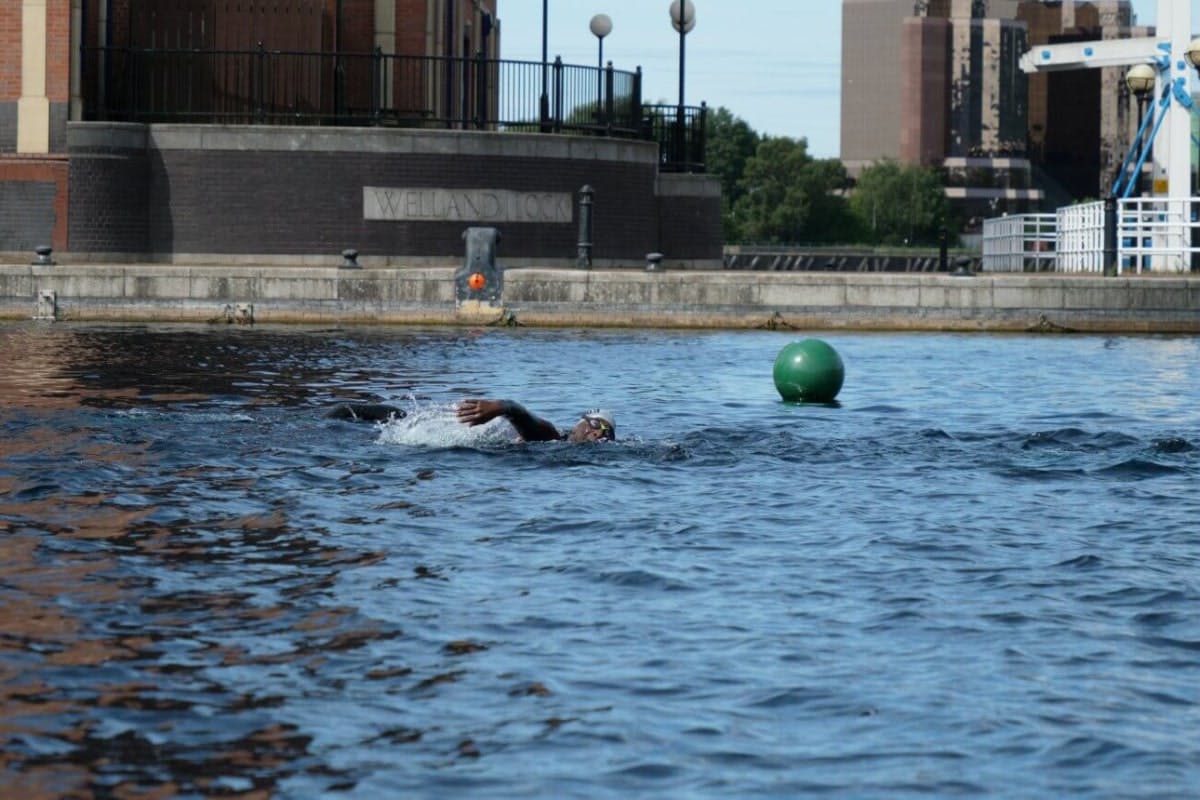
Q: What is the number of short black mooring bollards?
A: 4